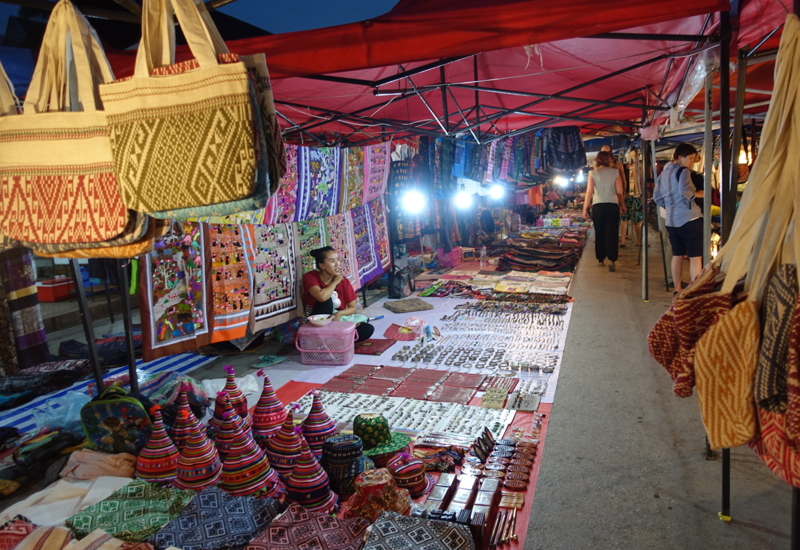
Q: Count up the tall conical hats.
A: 10